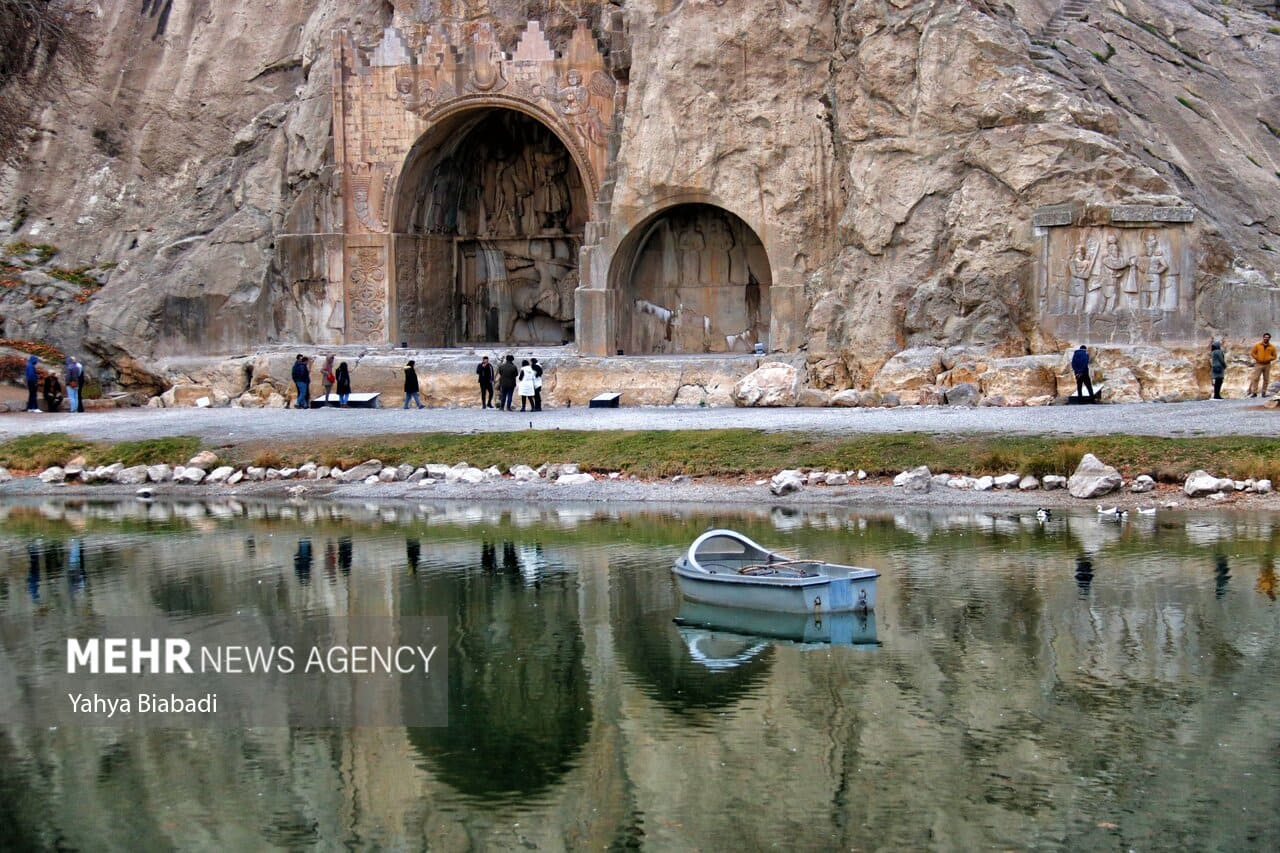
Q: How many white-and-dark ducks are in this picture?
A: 2